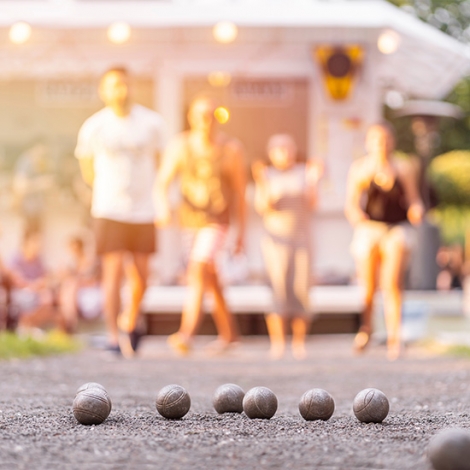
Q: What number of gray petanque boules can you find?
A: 8